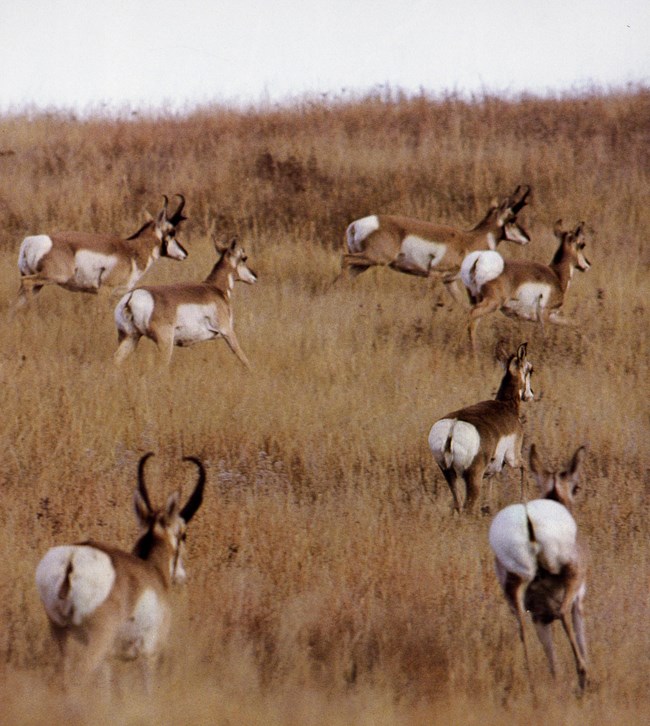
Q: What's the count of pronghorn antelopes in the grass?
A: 7